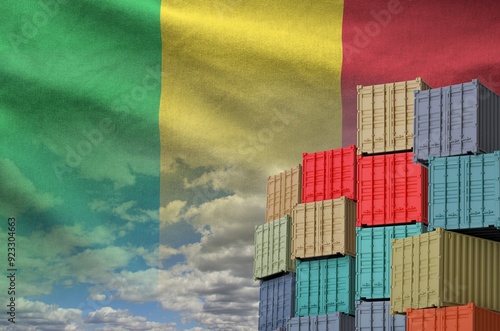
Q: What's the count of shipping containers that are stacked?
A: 15